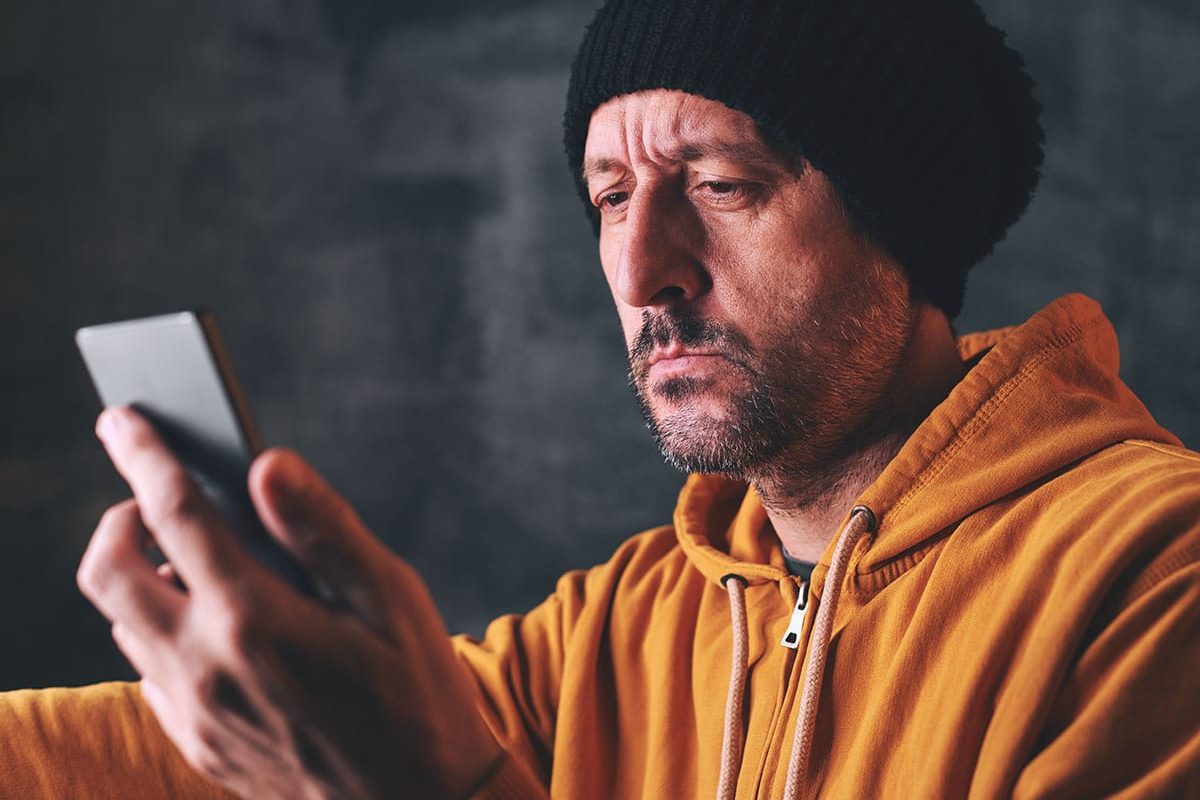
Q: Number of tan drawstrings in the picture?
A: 2